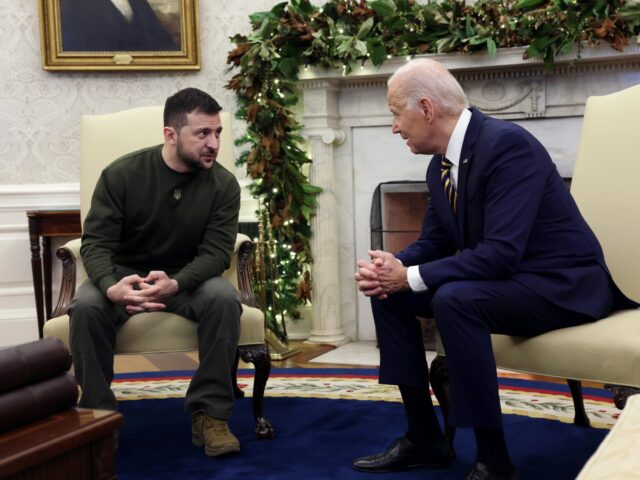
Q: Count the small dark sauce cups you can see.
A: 0